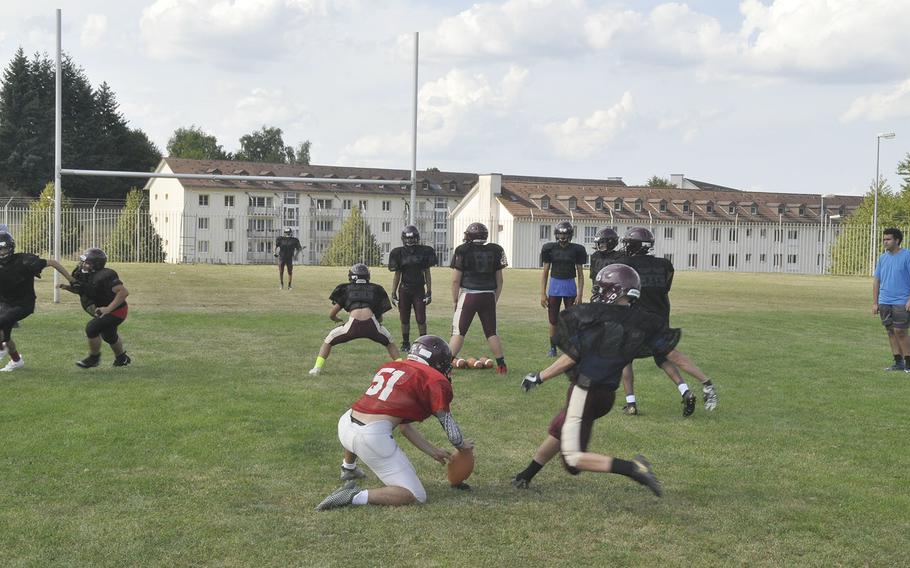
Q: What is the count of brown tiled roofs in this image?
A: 2